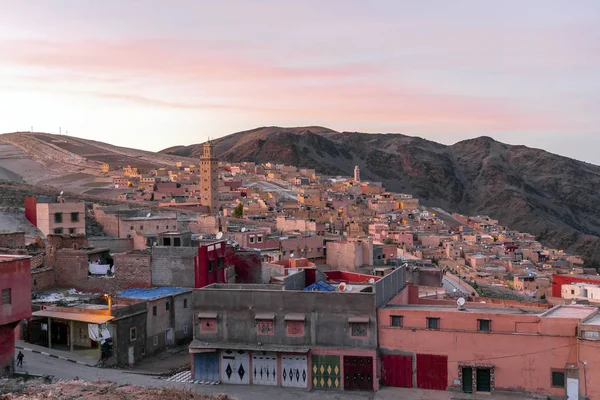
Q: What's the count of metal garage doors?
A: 8